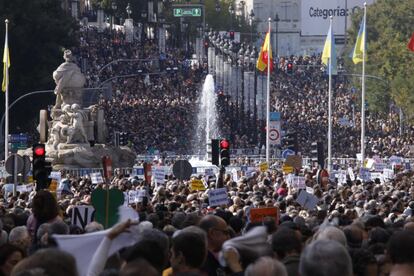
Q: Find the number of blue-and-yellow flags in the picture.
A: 2